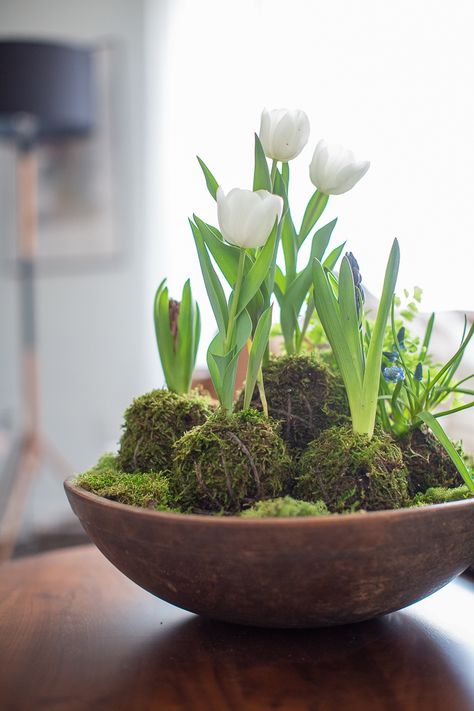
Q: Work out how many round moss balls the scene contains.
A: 5